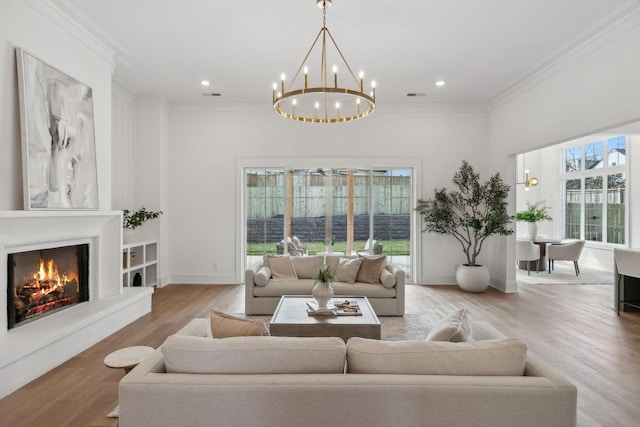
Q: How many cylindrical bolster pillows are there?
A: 2